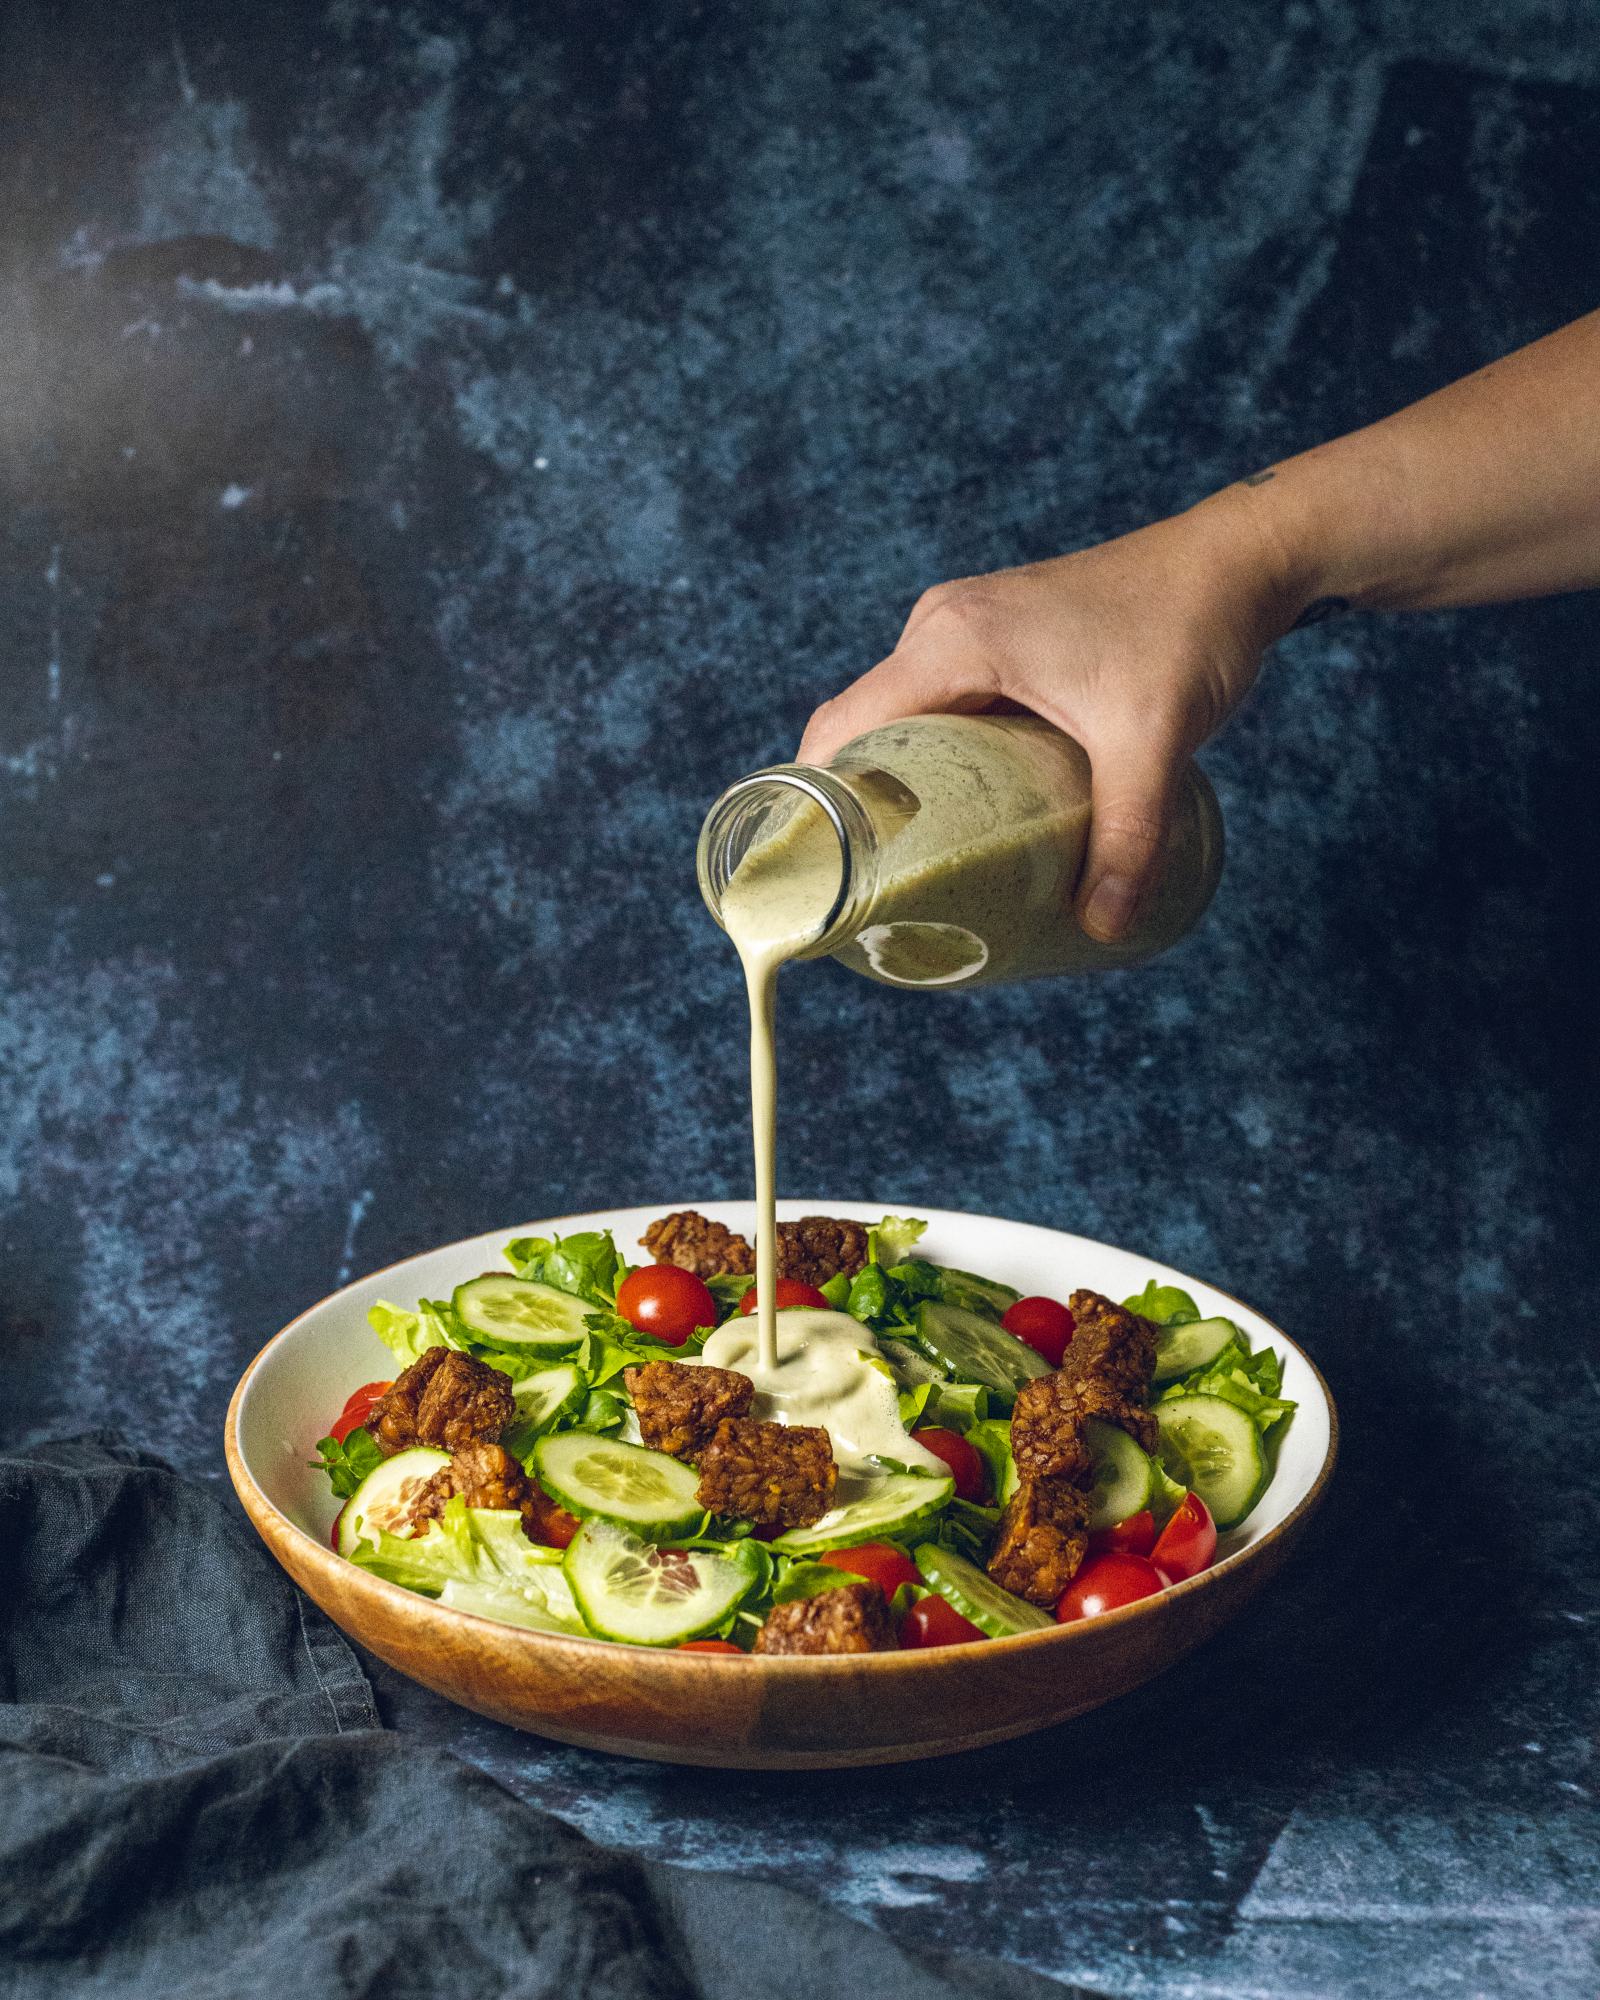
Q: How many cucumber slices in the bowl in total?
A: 12